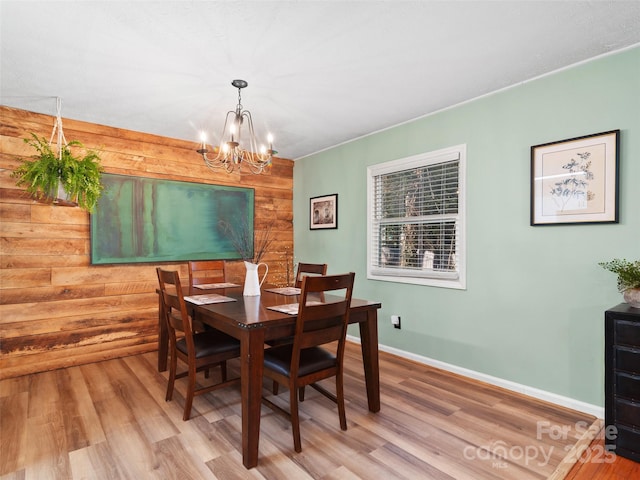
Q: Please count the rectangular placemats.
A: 4